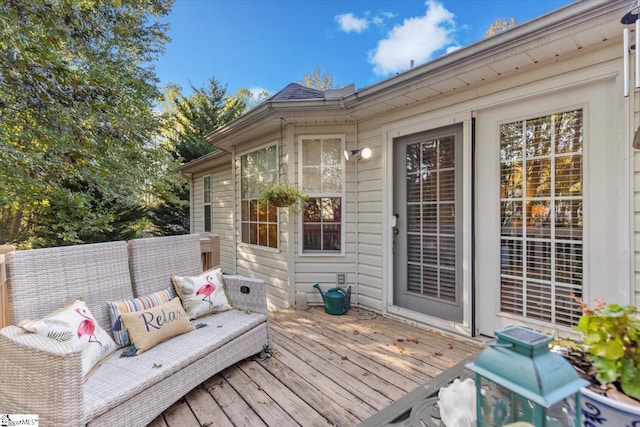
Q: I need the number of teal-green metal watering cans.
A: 1